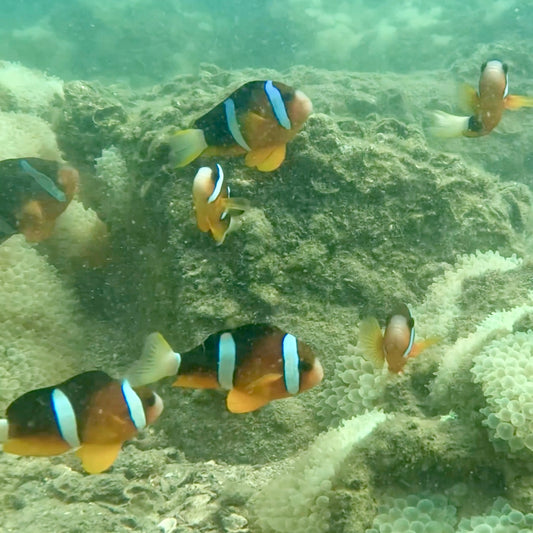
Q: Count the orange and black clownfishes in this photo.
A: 7